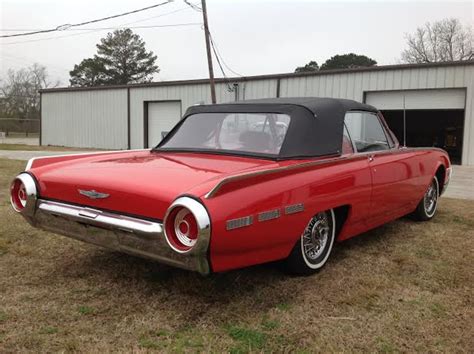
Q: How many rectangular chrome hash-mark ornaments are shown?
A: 3